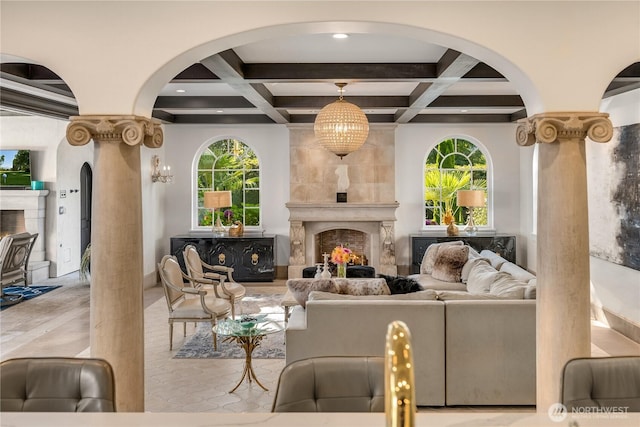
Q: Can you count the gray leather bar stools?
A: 3